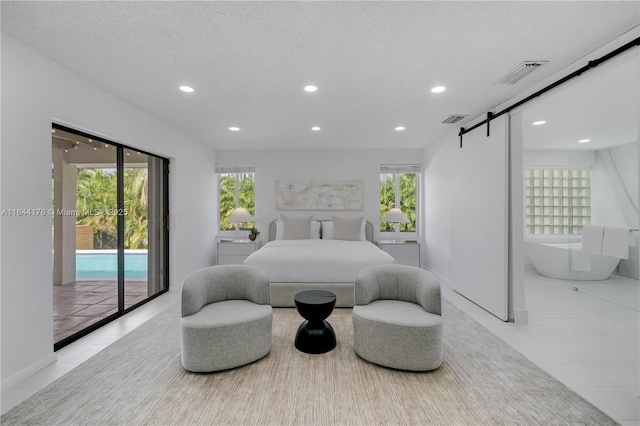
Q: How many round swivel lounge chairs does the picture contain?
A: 2